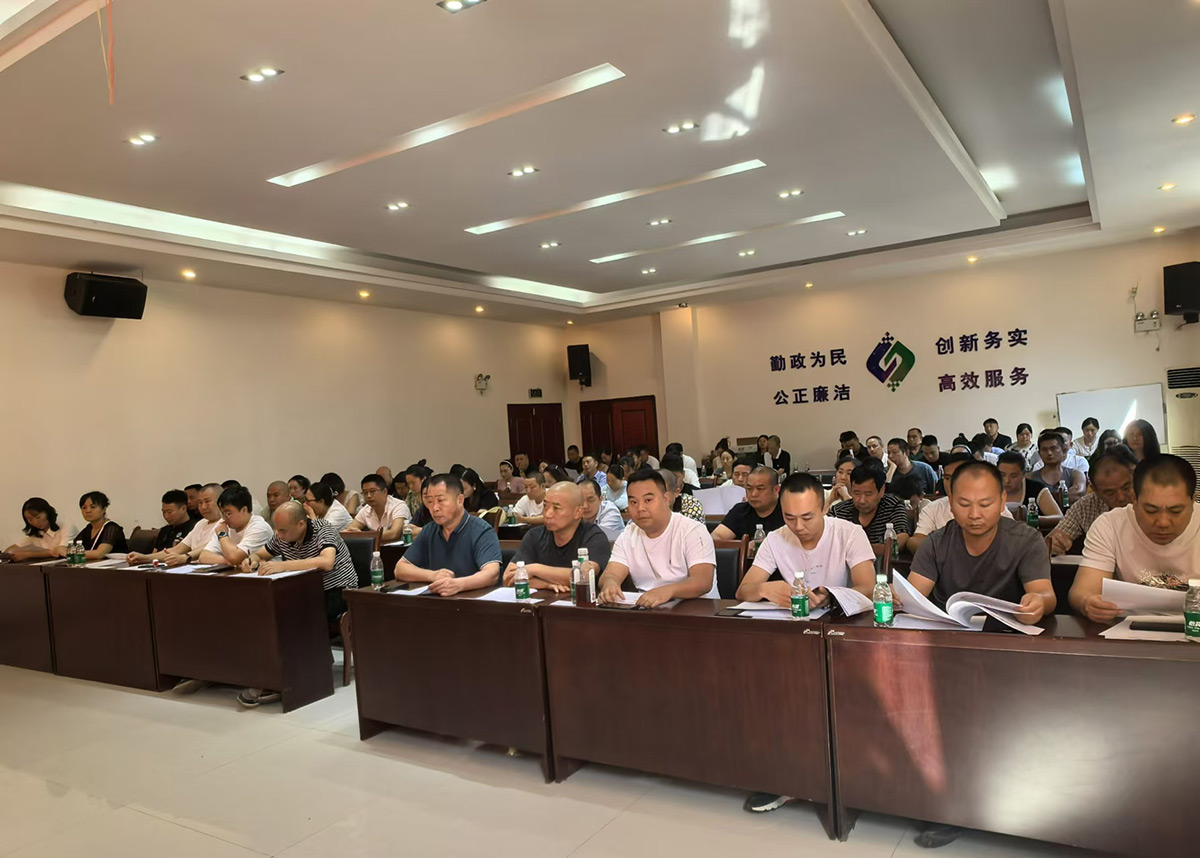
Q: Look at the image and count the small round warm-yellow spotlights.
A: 9